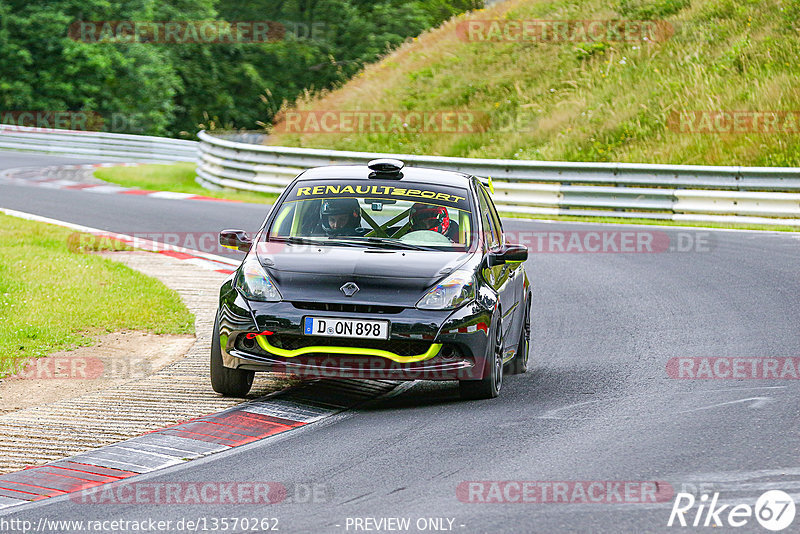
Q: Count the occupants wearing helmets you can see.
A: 2